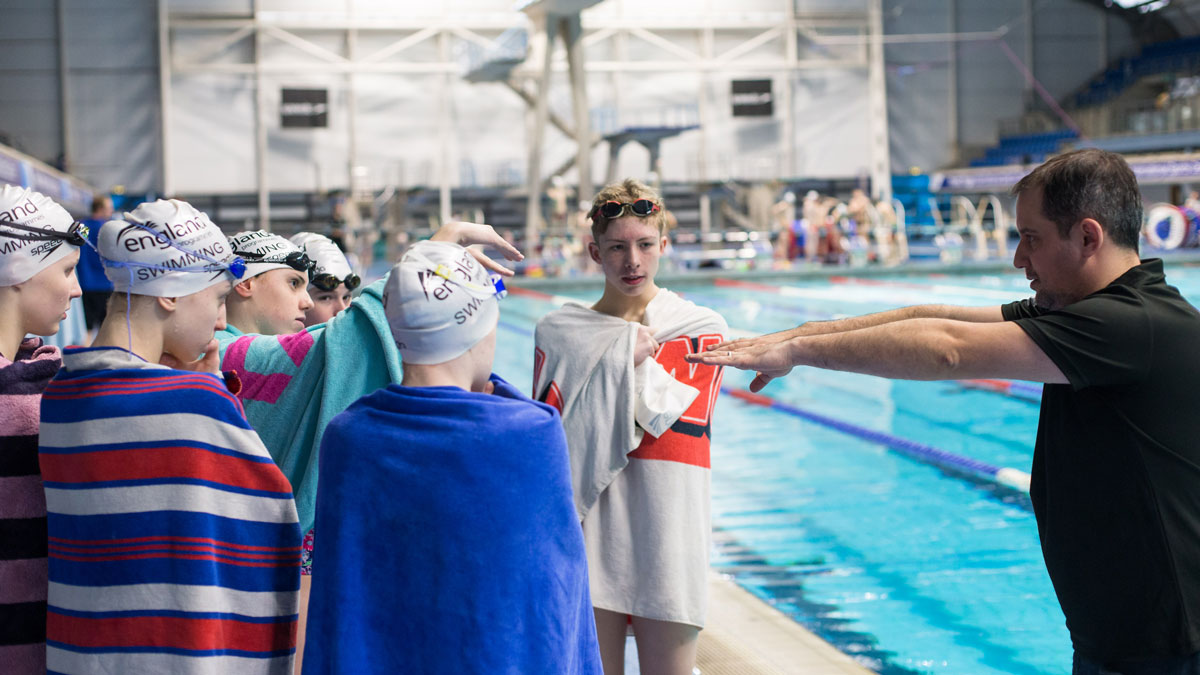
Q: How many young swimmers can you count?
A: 6